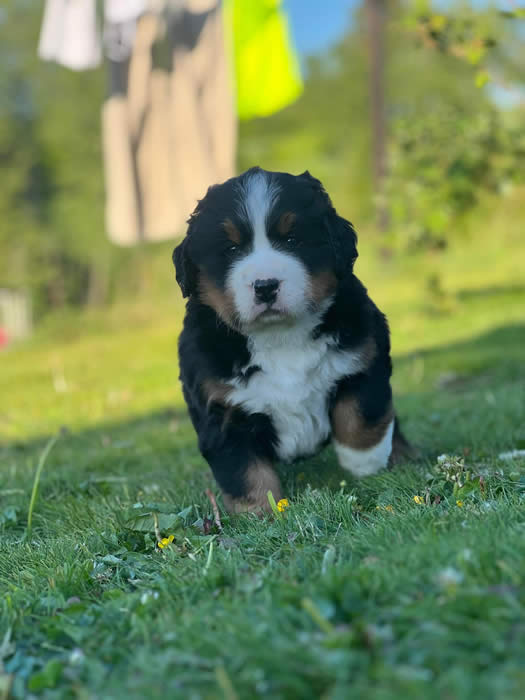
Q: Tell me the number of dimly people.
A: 0